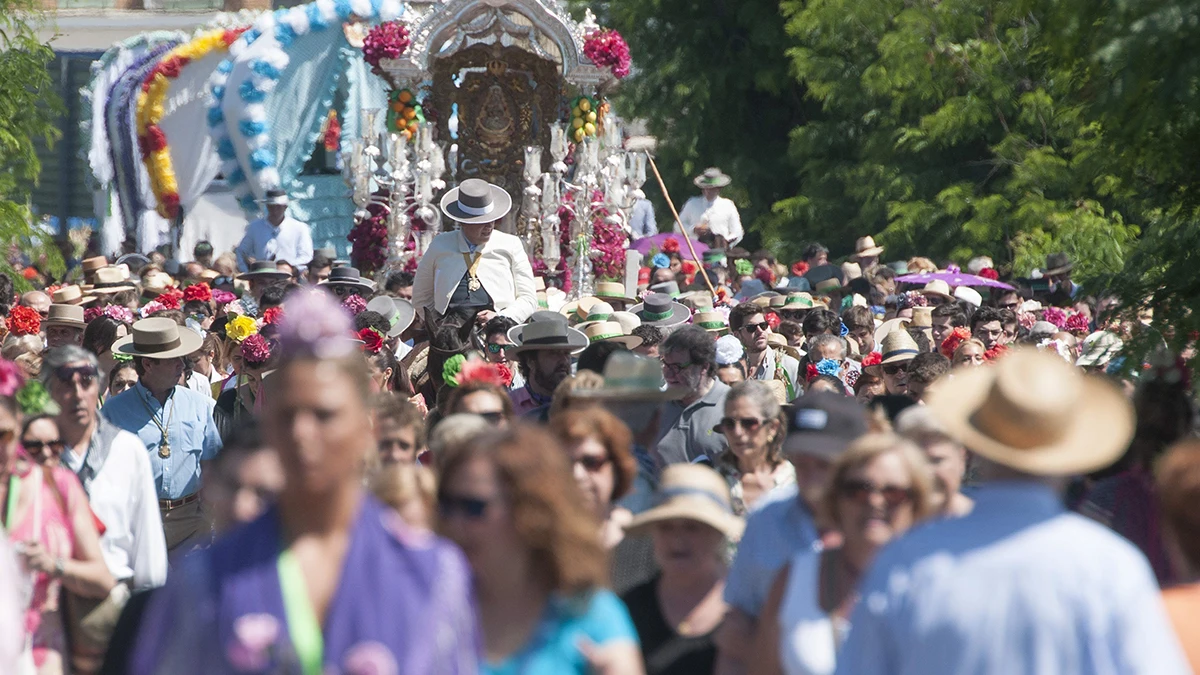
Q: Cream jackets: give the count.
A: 1